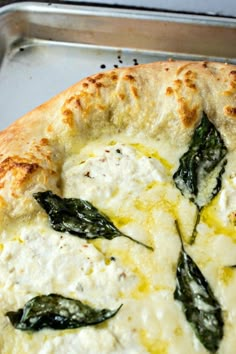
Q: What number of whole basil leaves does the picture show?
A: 4